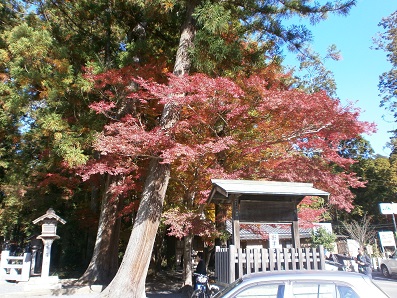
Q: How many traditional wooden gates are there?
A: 1